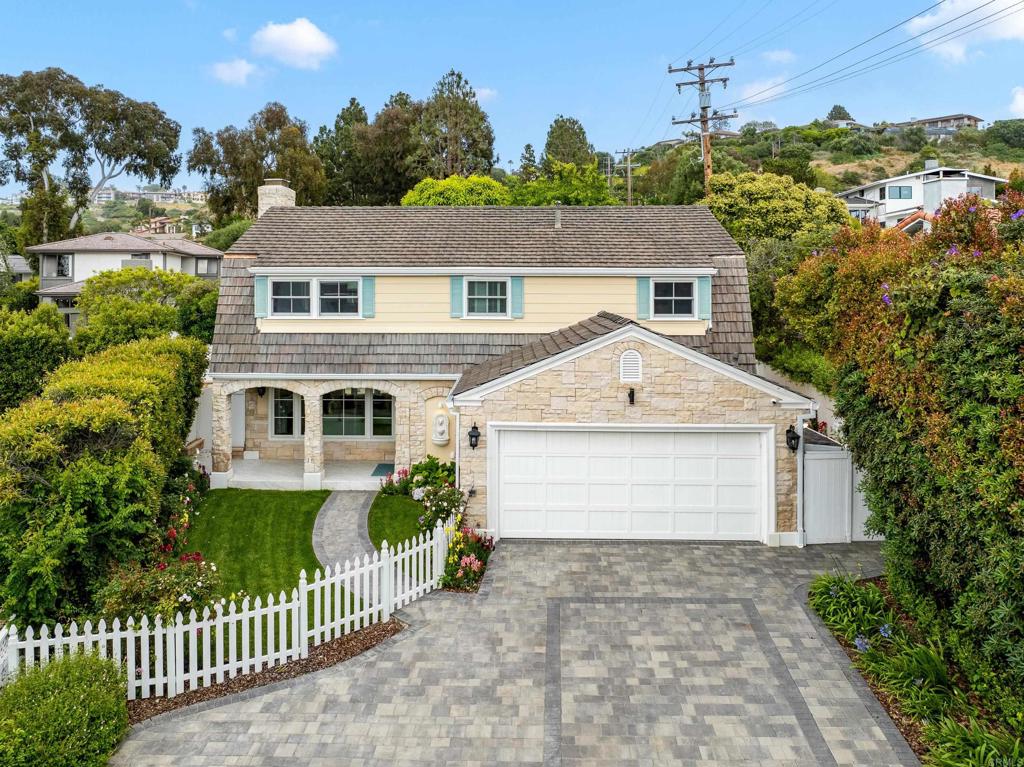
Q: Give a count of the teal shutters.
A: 6